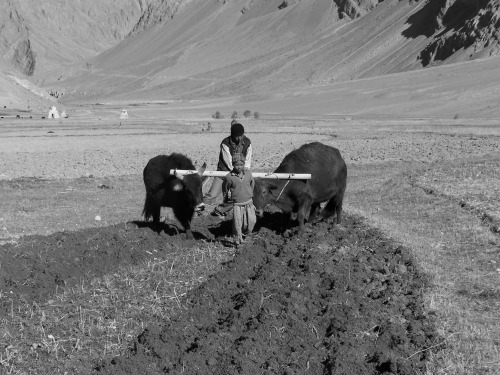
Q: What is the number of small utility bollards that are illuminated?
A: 0